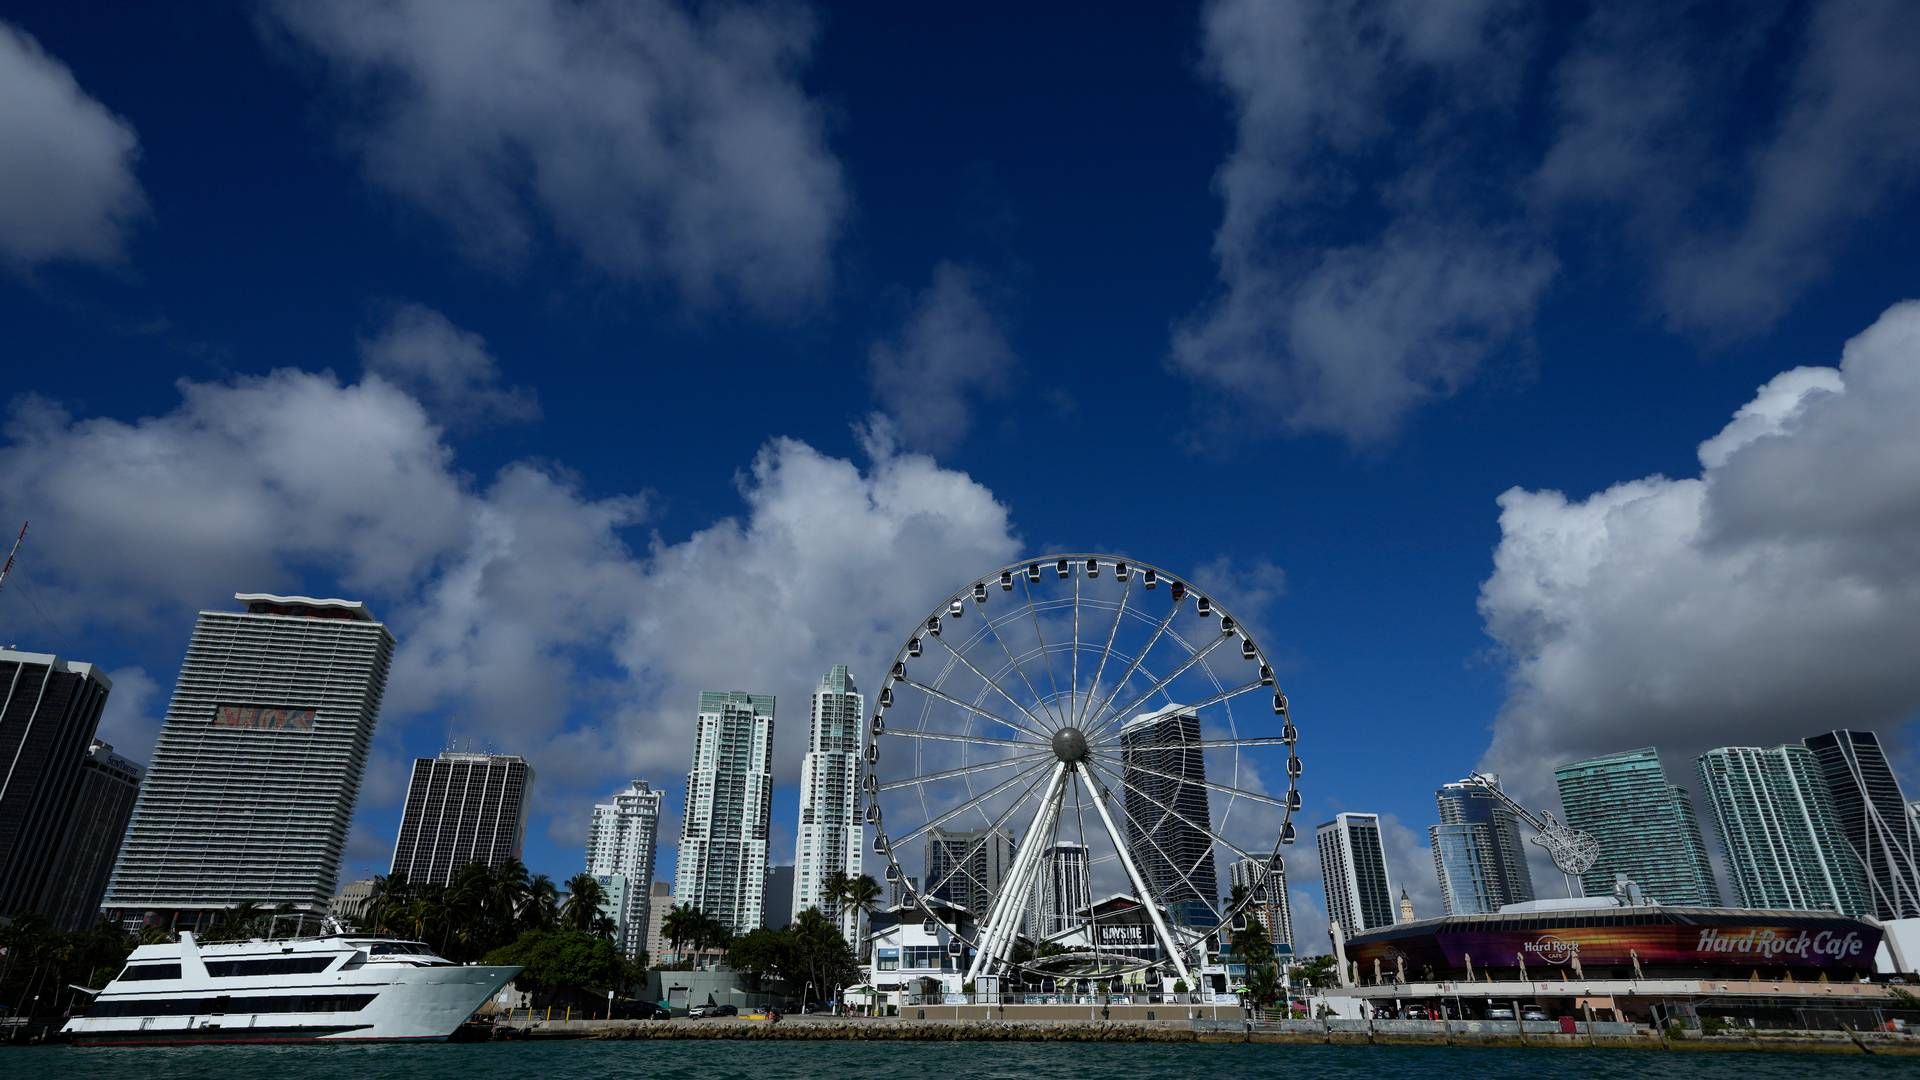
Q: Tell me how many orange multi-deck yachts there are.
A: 0